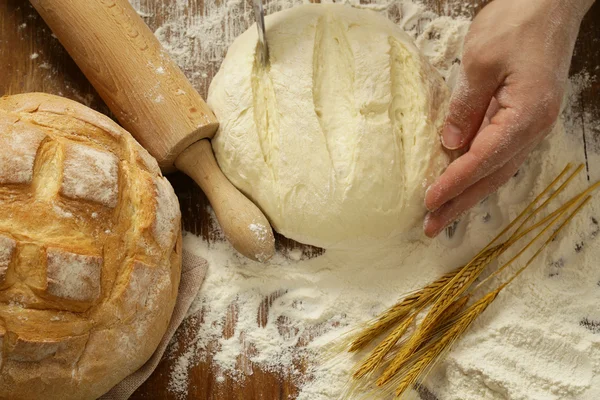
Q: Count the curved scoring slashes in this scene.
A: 3